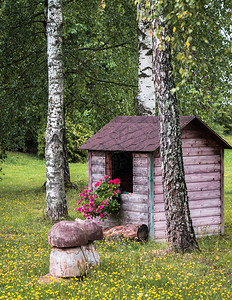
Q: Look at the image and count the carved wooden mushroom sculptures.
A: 2